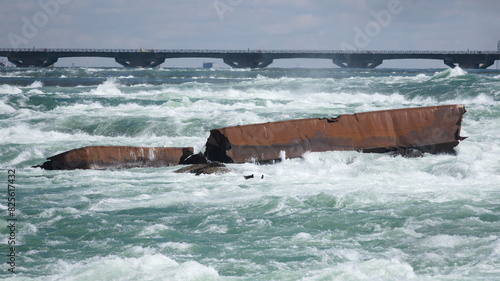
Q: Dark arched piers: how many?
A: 5